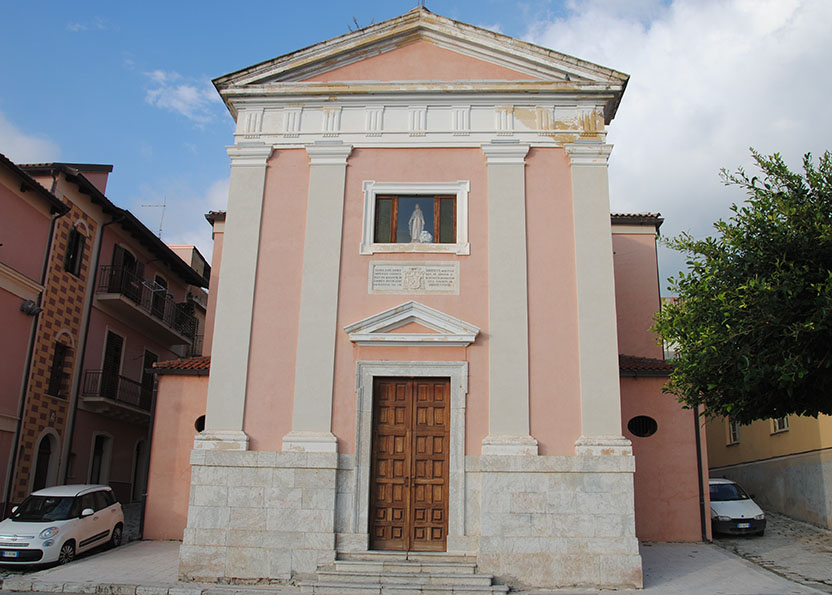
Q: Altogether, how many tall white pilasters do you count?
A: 4